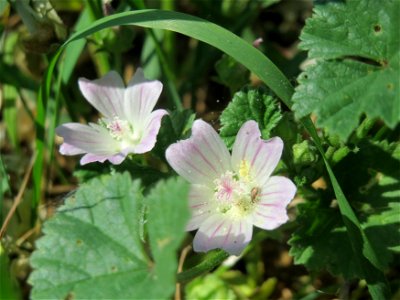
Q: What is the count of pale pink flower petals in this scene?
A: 10